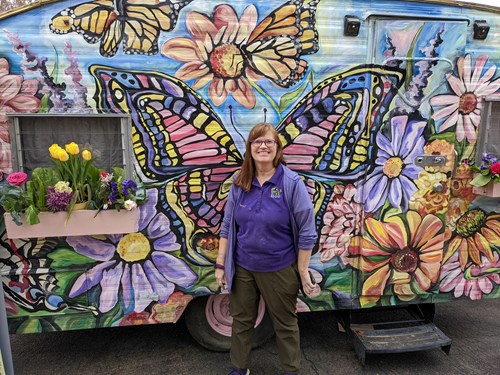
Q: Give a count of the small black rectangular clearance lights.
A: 2